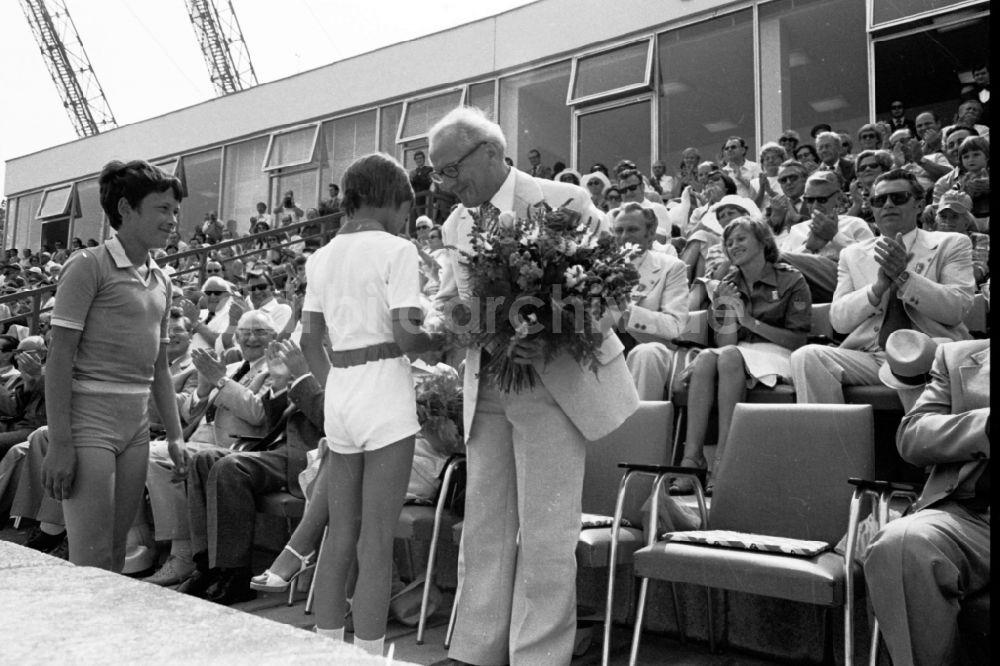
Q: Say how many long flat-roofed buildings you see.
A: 1